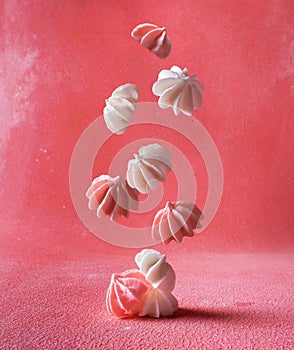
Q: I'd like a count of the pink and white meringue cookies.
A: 9